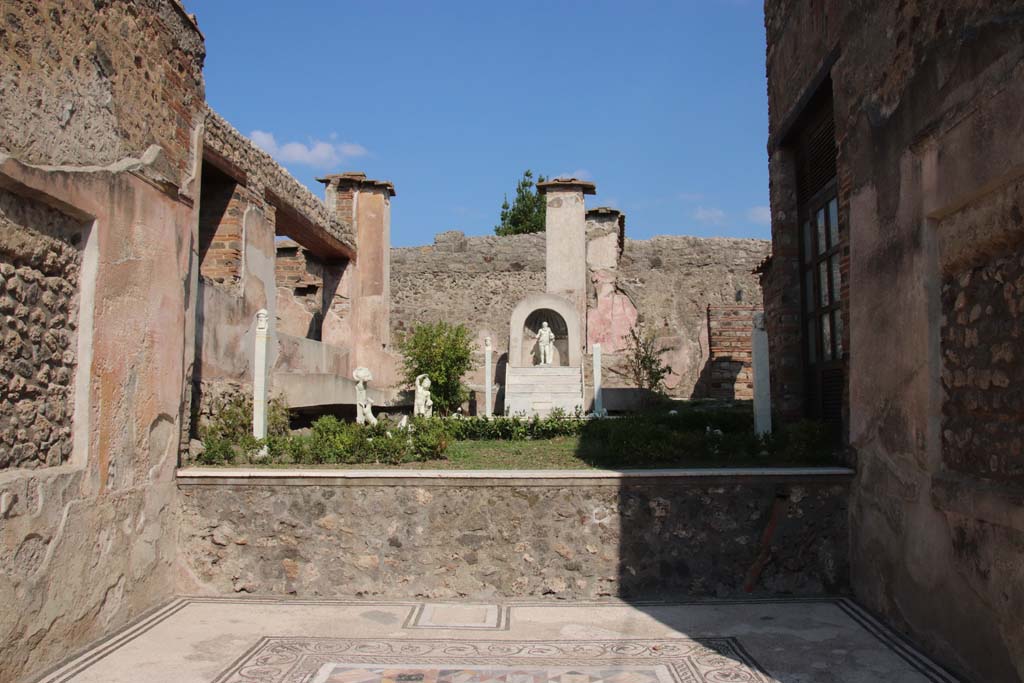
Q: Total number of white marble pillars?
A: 4